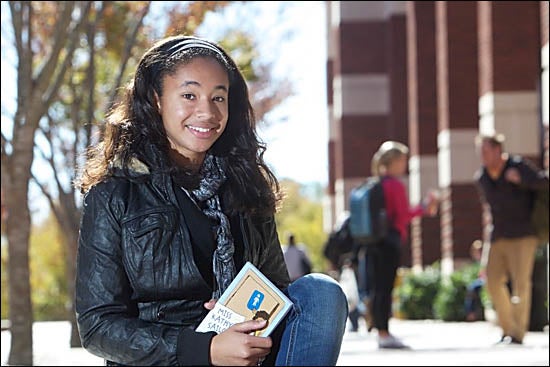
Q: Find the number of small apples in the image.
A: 0